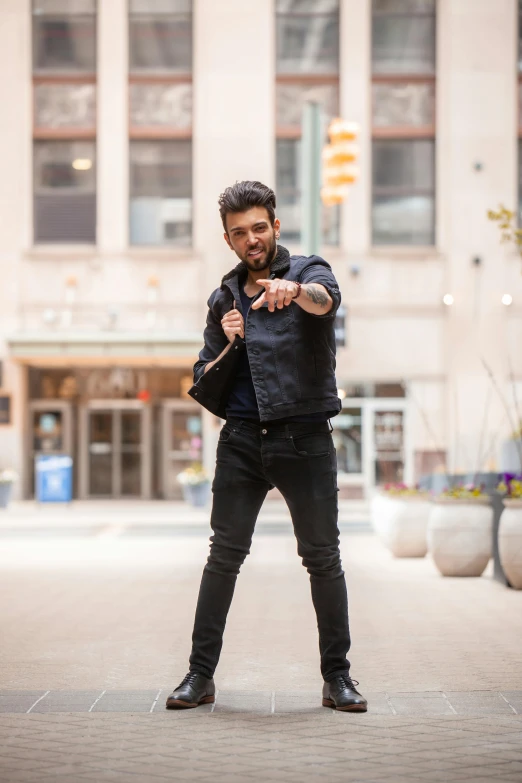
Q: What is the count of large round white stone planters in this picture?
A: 3